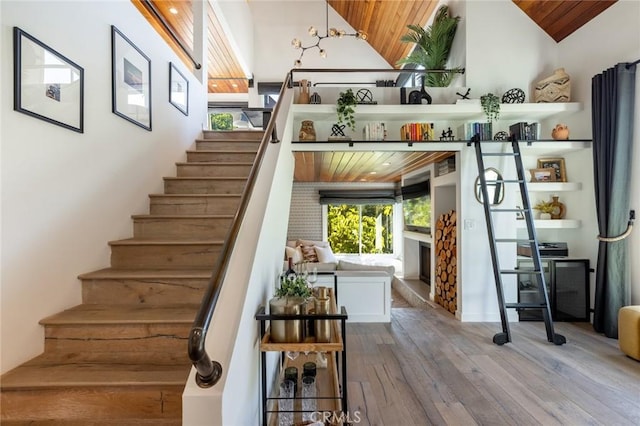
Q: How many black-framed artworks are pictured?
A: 3